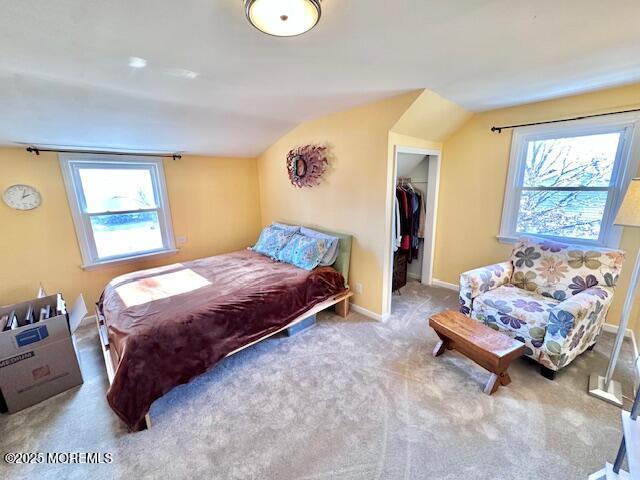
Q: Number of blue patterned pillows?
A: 2